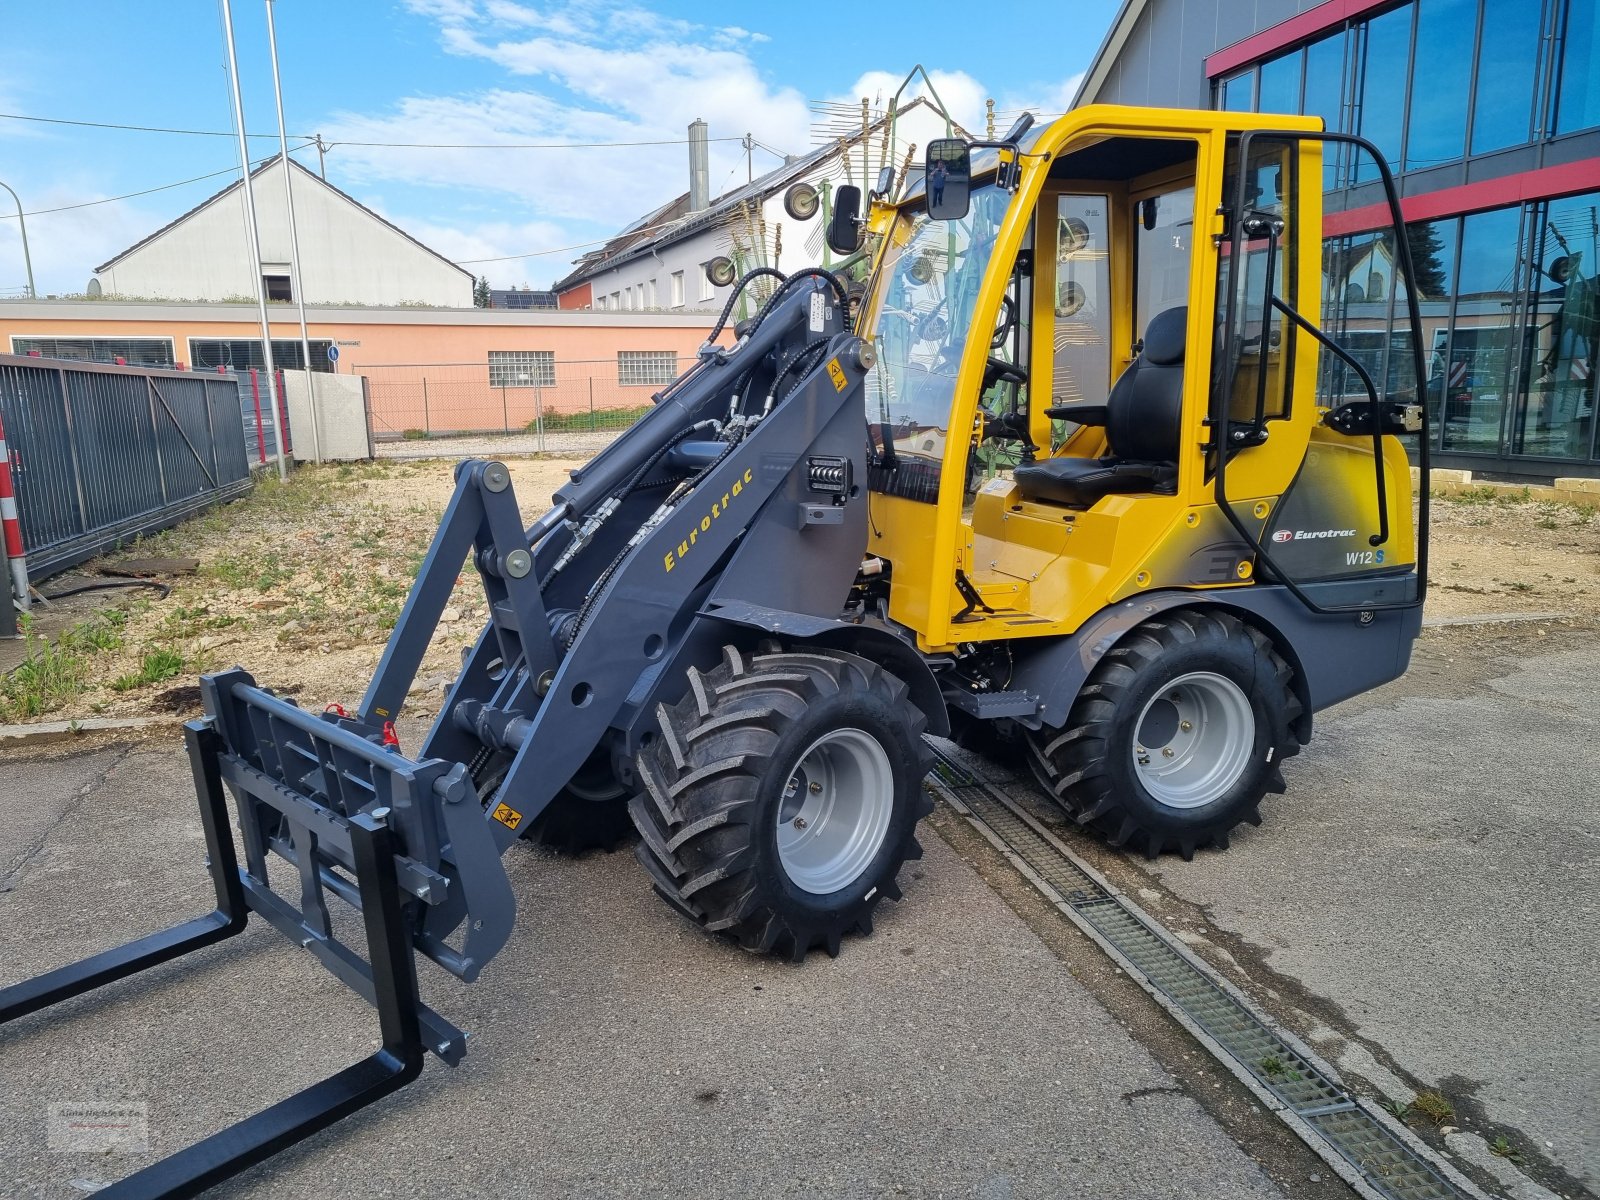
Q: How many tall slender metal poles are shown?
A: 2